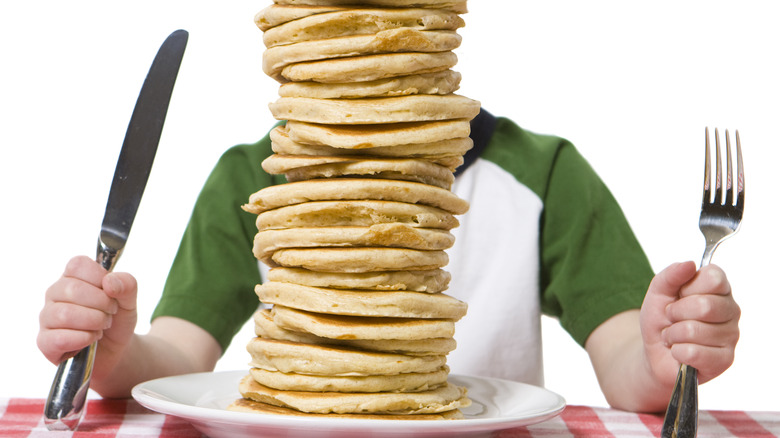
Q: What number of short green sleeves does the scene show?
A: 2